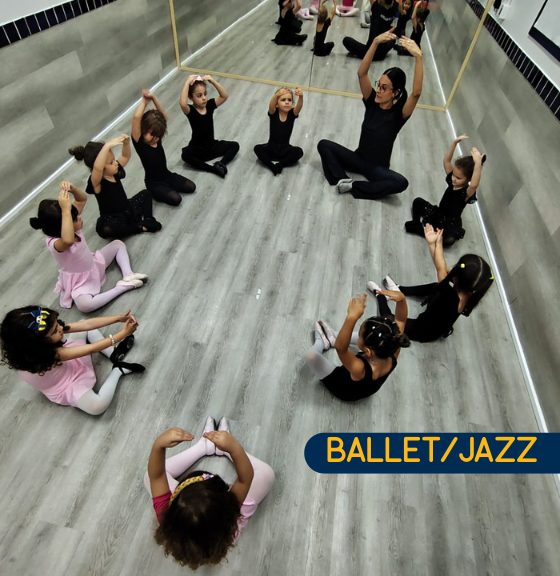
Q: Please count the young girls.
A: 10